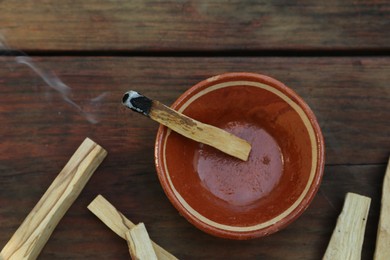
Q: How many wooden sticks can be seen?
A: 6